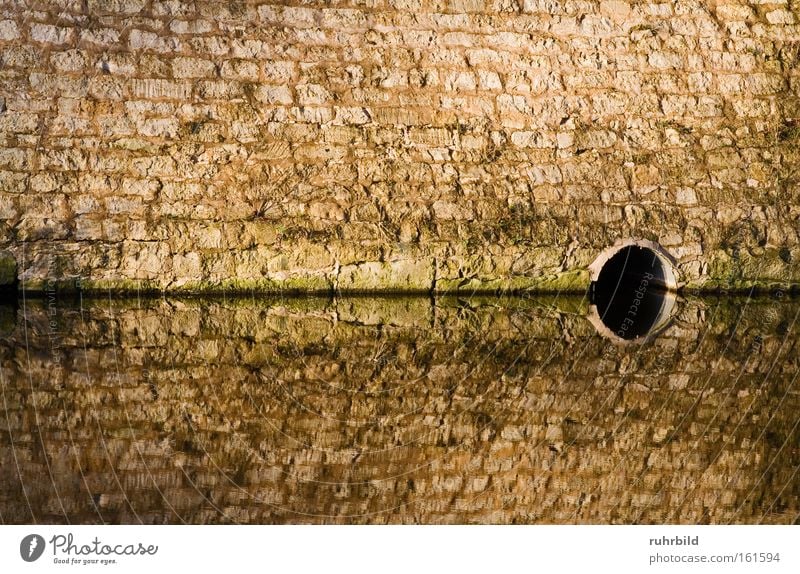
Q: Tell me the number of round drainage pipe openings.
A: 1